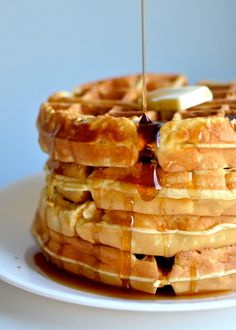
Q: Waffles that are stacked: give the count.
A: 4